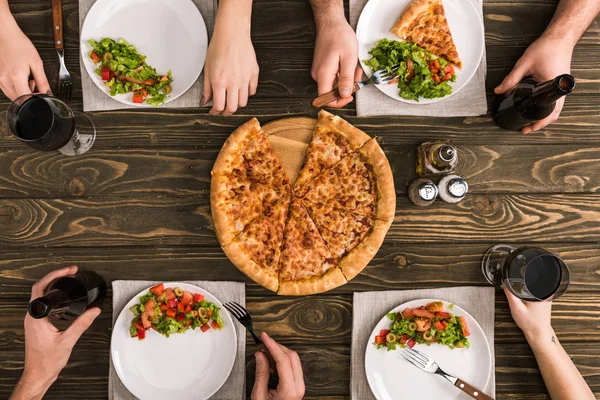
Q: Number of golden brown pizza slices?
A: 8